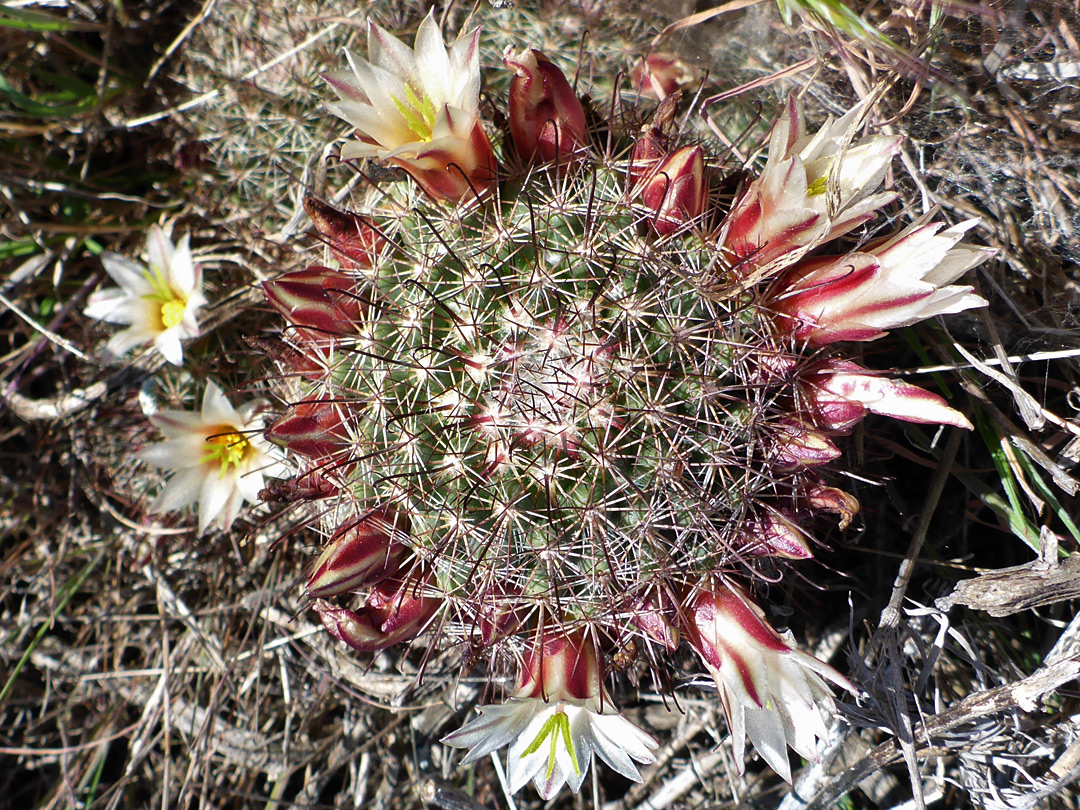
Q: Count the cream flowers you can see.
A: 7